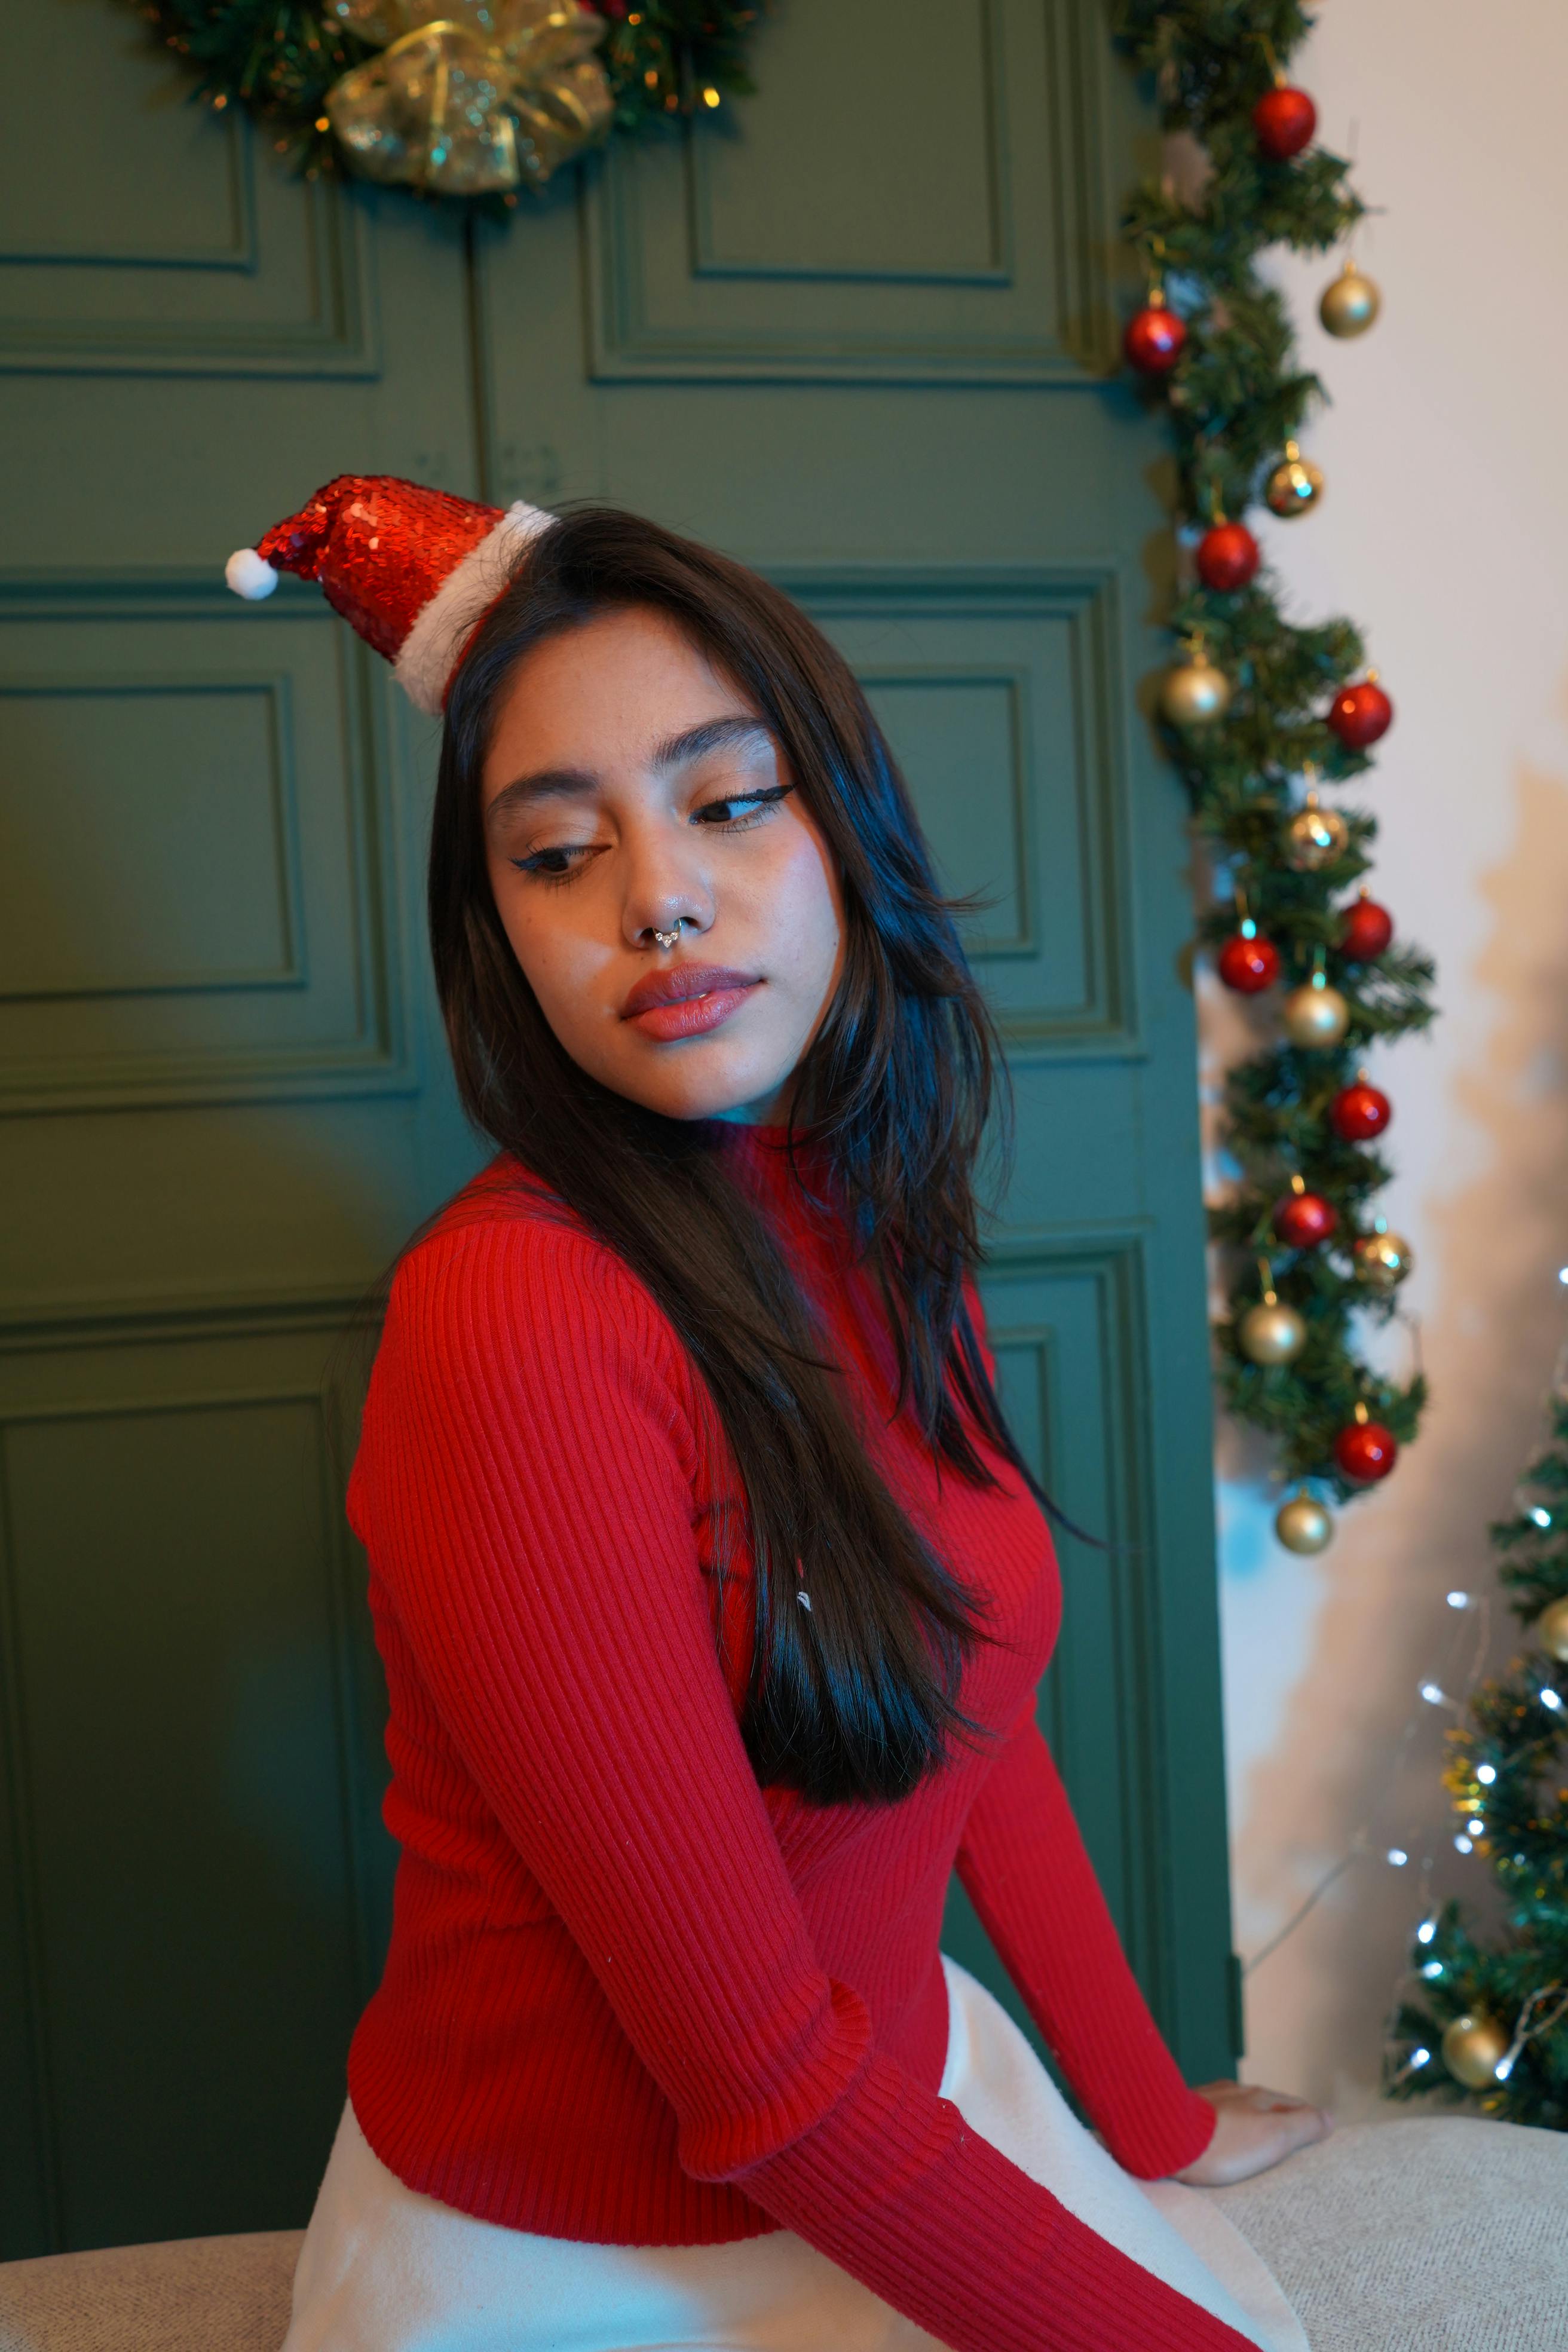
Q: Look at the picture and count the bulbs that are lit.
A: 13